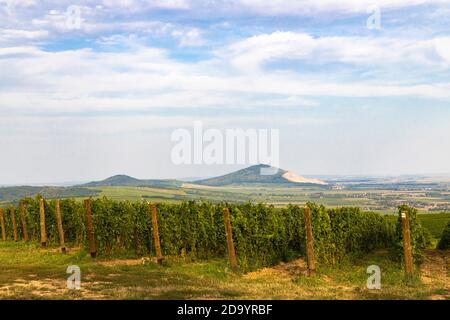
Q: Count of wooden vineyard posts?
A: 10